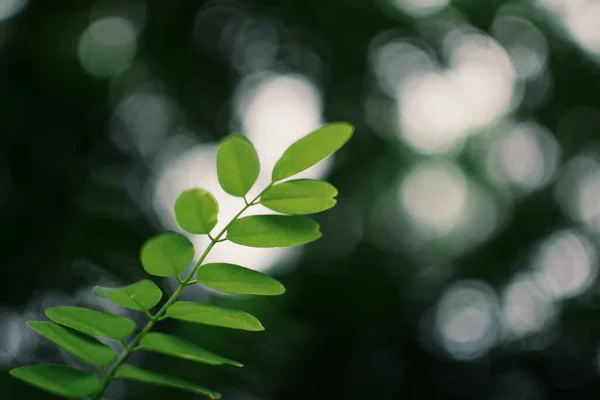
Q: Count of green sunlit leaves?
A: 14